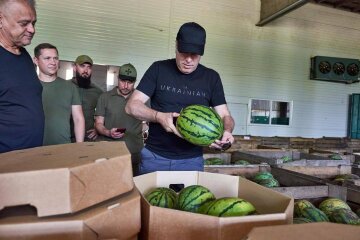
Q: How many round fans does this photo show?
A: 3